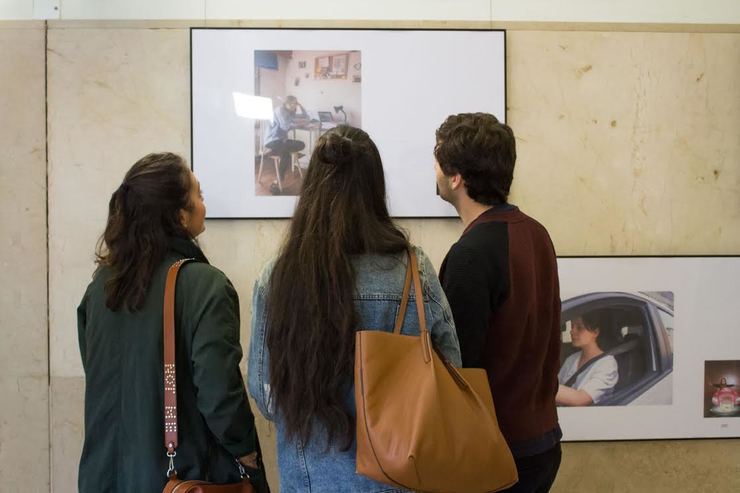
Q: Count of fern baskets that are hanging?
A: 0